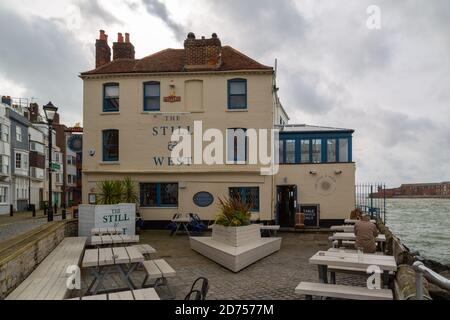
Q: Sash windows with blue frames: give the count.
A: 5